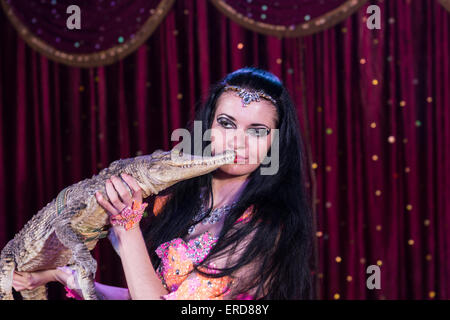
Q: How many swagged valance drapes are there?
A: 2